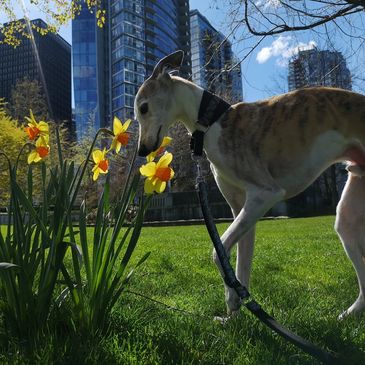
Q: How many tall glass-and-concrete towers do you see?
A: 4